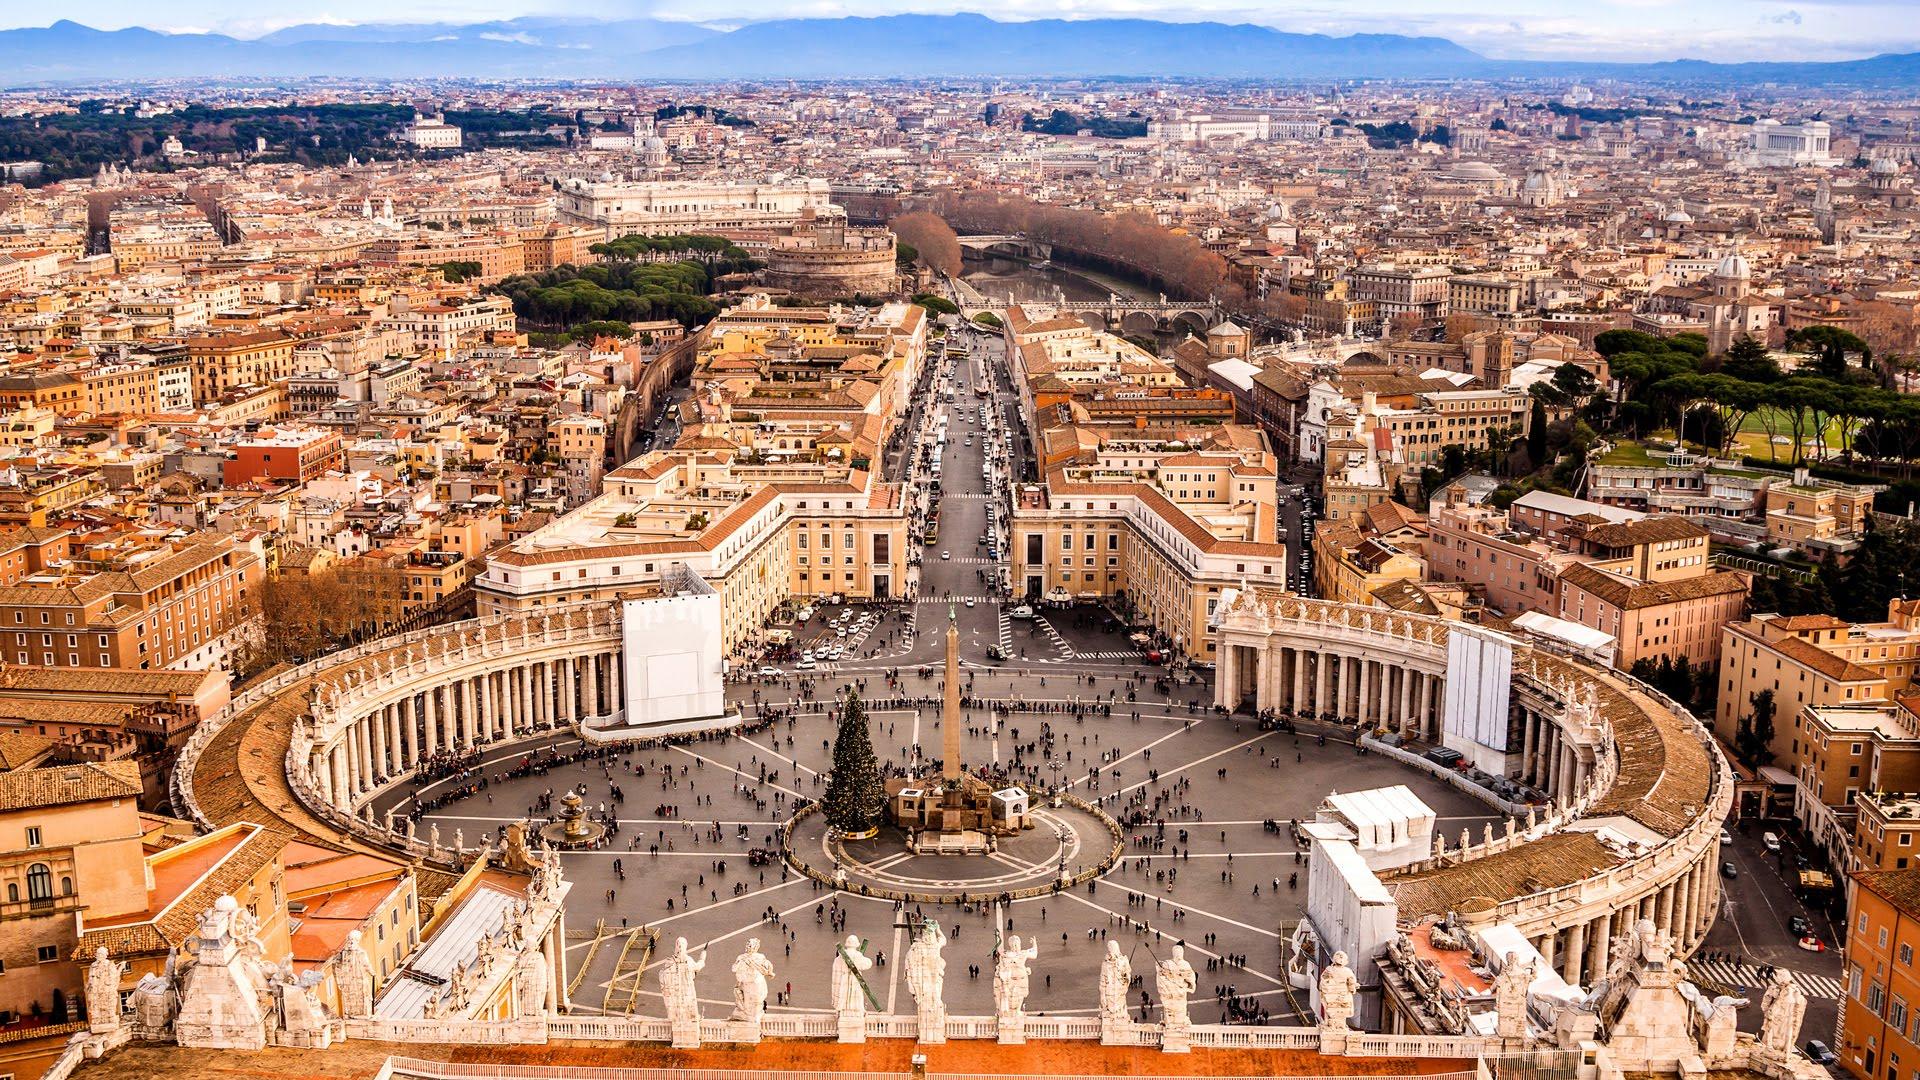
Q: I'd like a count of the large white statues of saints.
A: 13